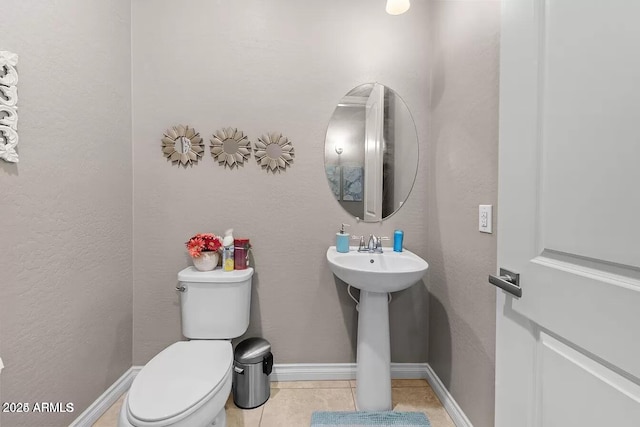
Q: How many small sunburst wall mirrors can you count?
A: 3